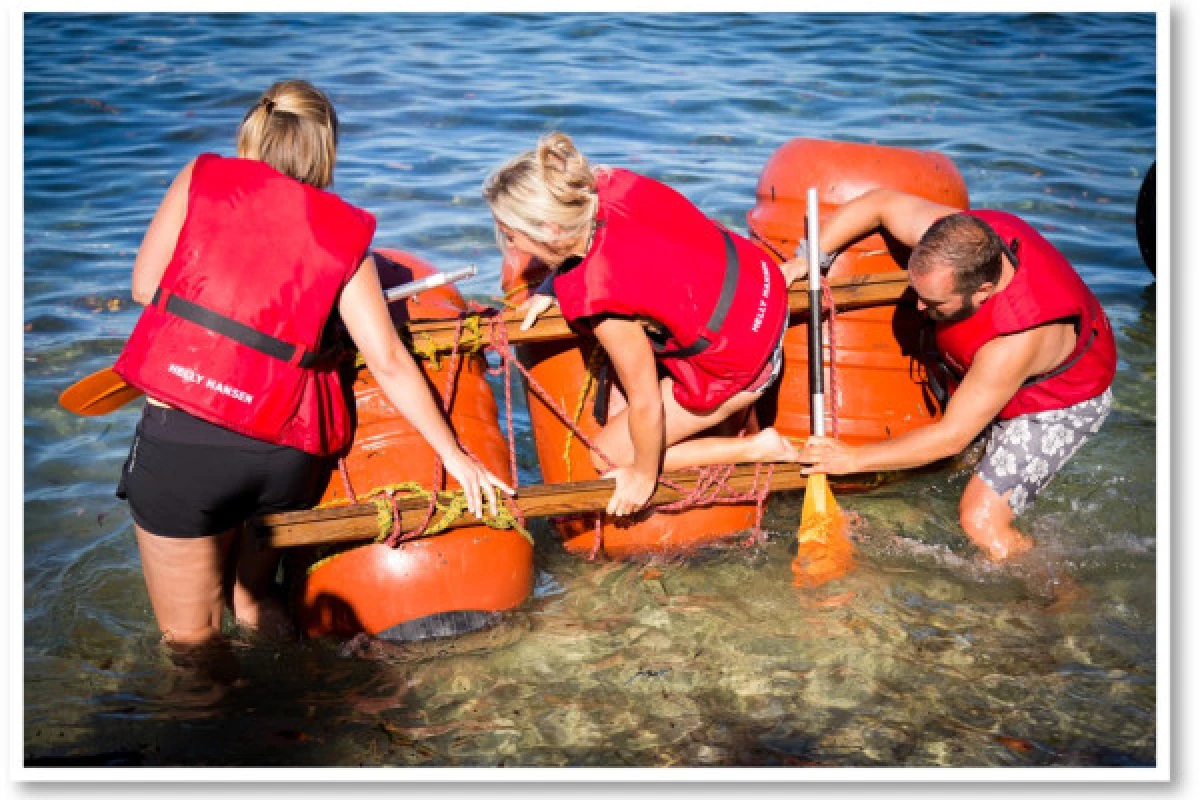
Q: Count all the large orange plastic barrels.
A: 3